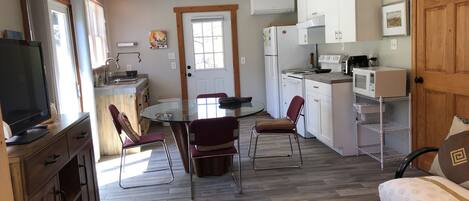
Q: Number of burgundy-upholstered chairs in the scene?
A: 4